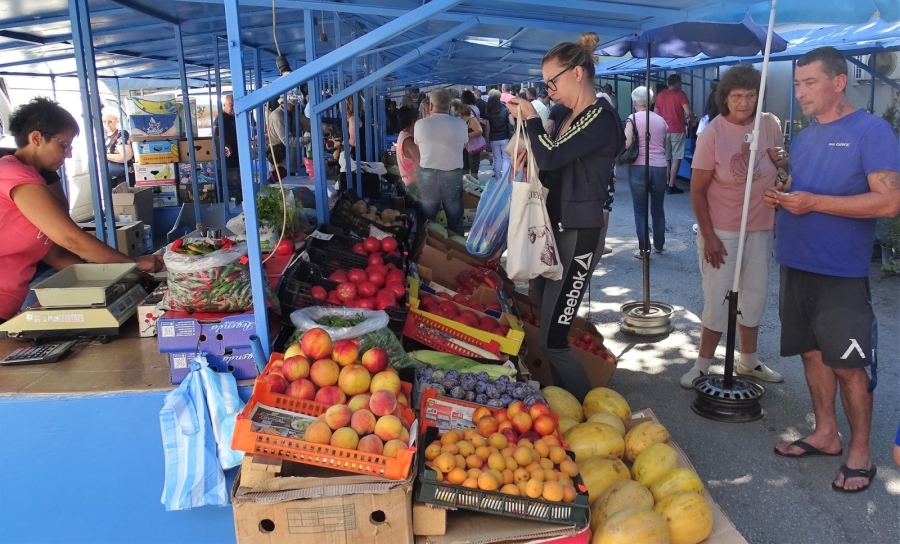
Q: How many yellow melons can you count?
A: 12